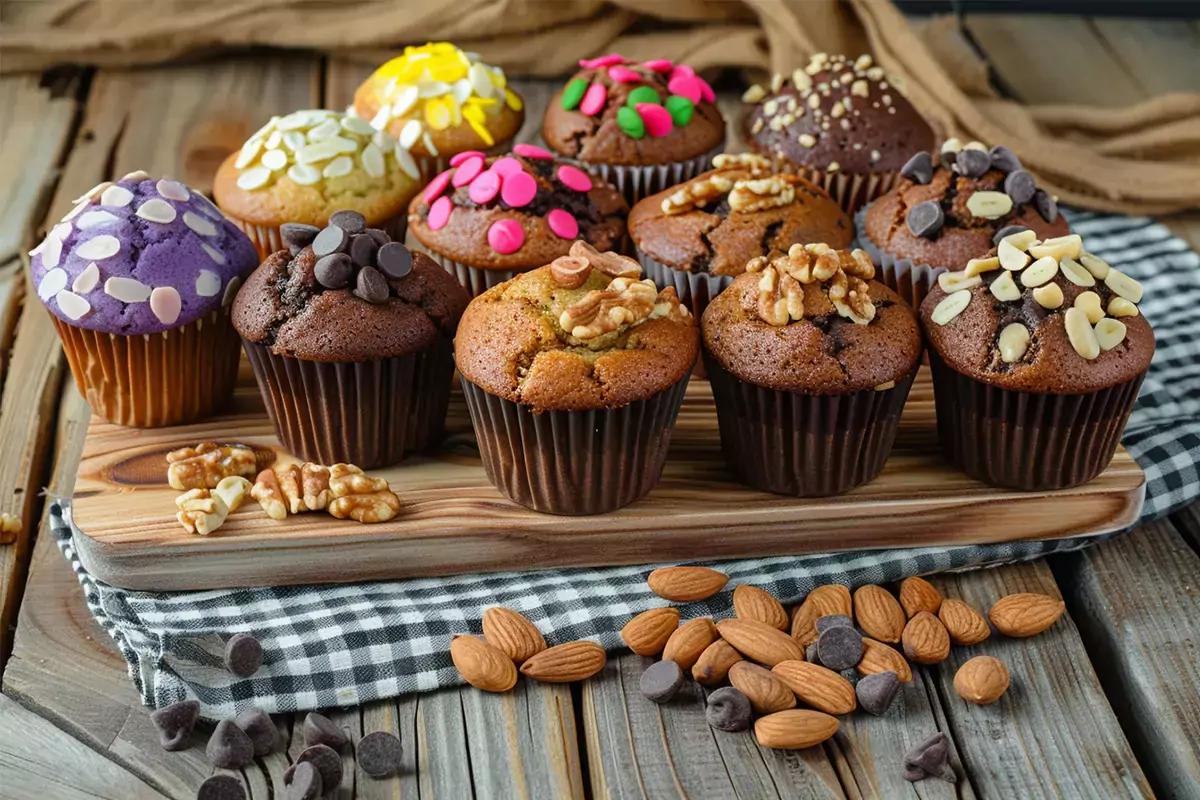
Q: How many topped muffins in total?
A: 12